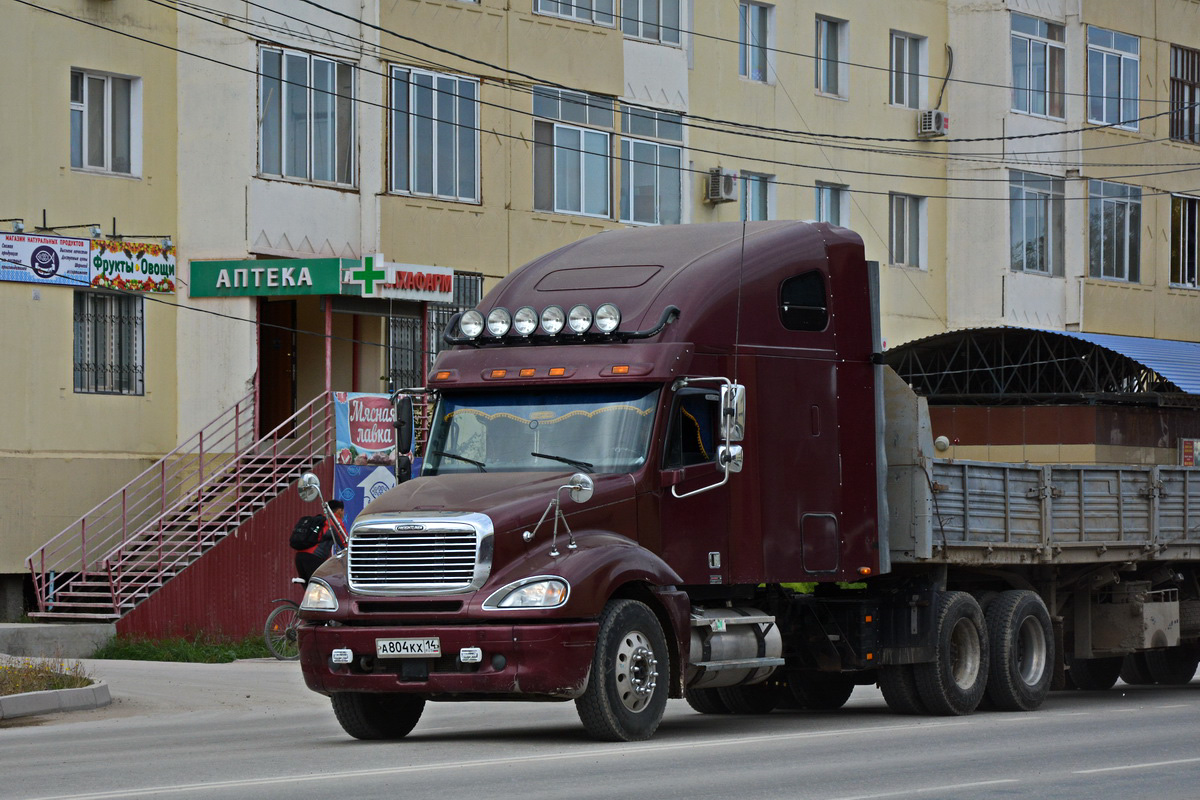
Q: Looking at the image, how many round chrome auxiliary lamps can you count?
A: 6